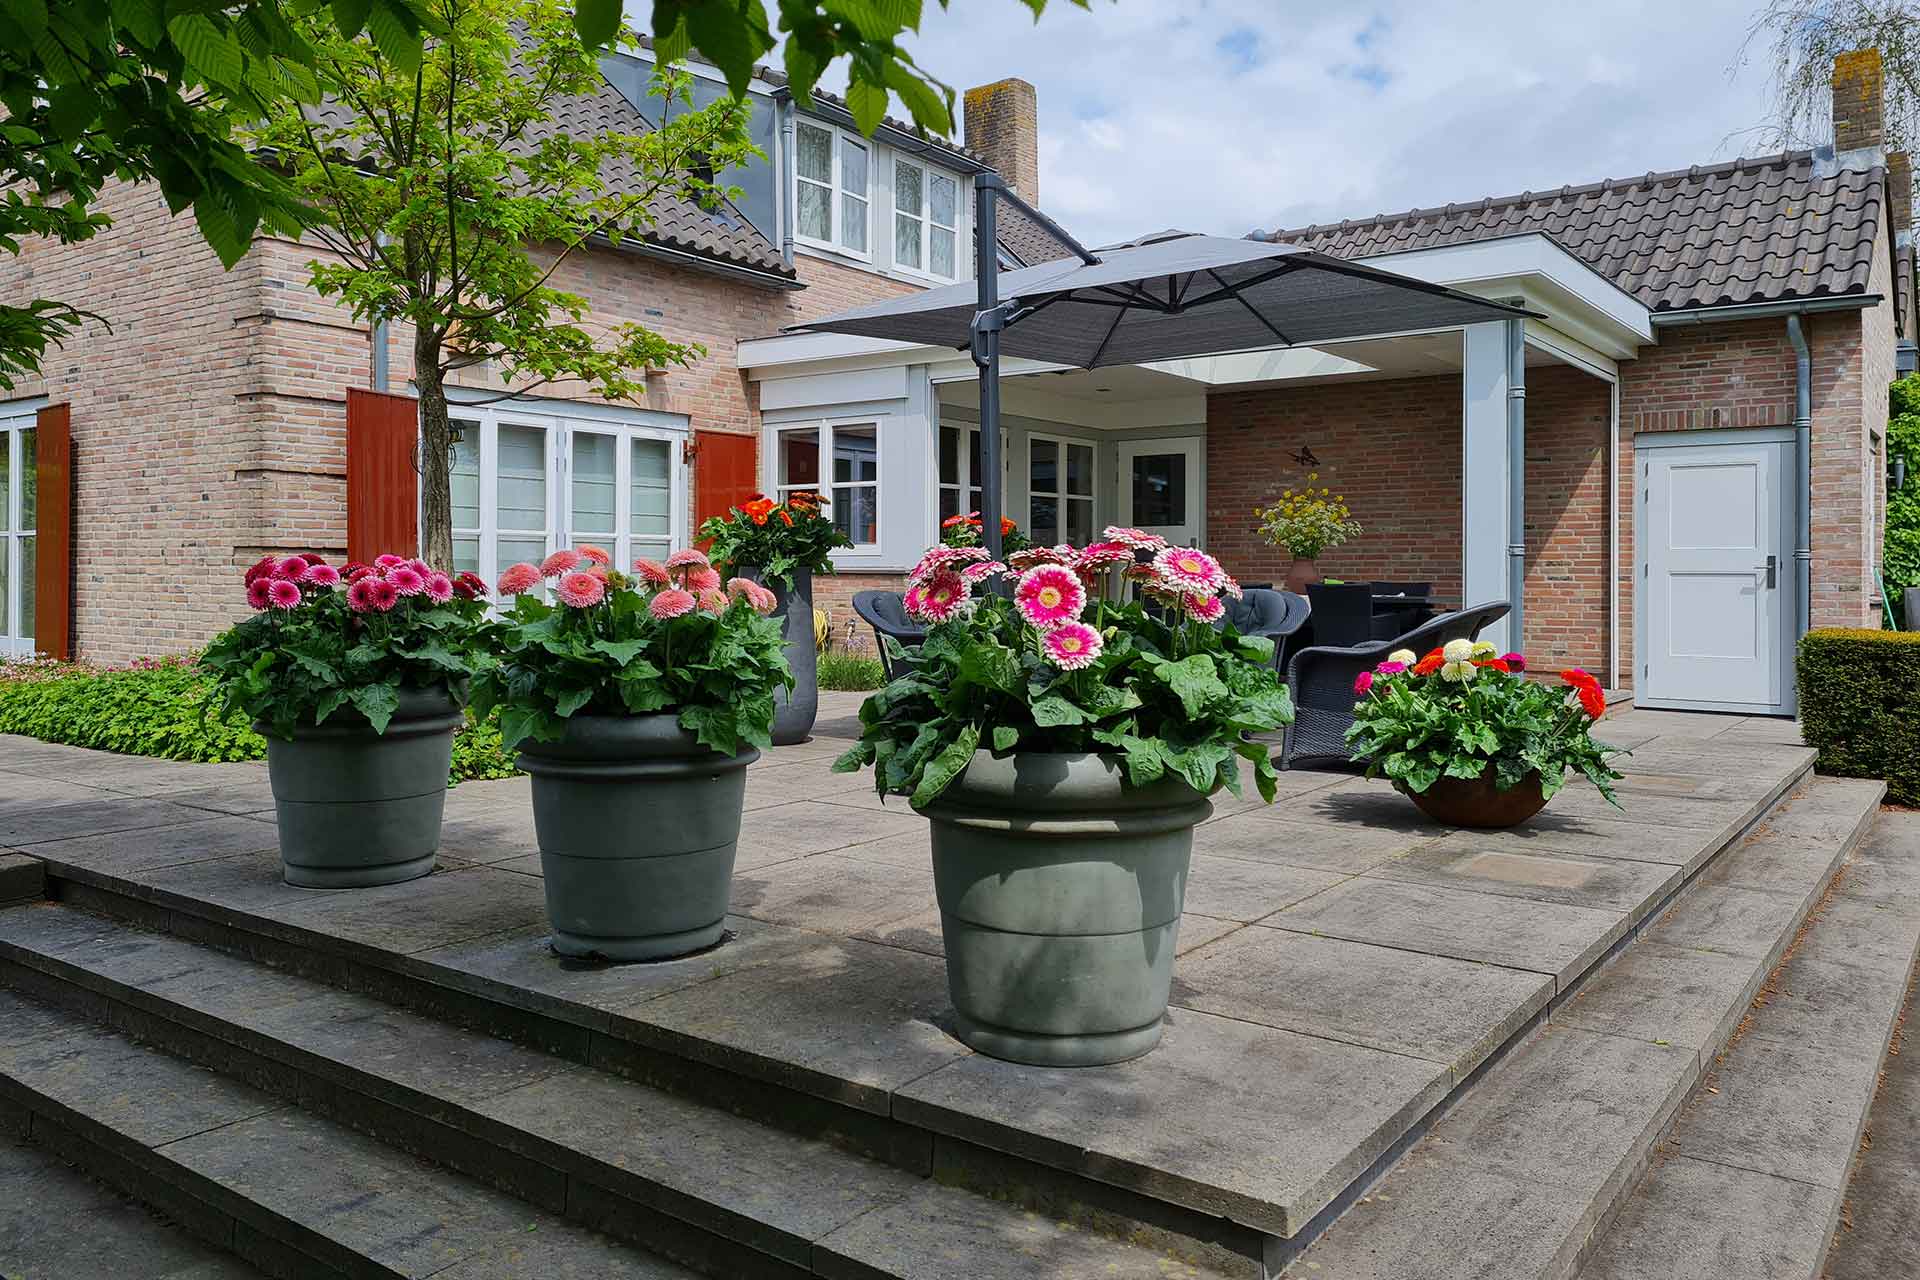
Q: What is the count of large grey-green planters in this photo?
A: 3